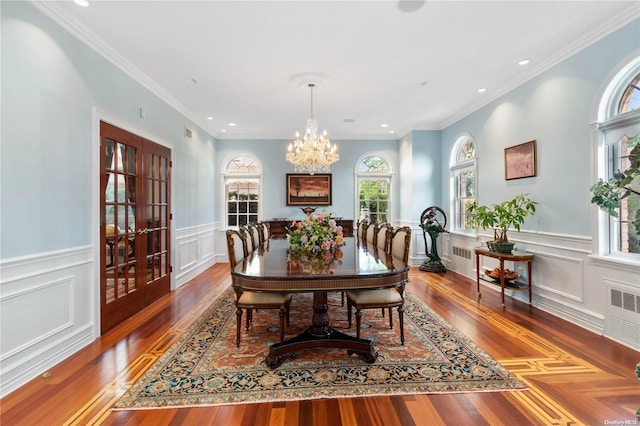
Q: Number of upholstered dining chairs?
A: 8